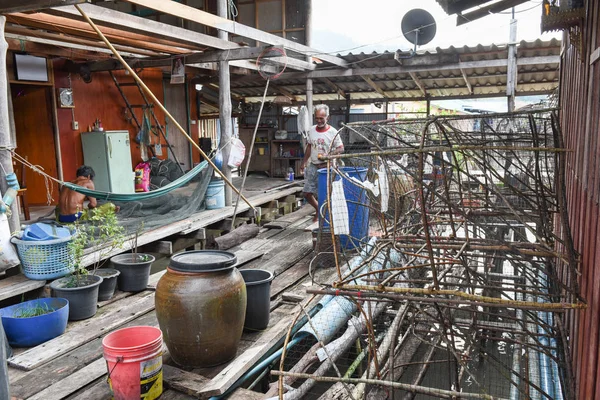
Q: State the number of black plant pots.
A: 3